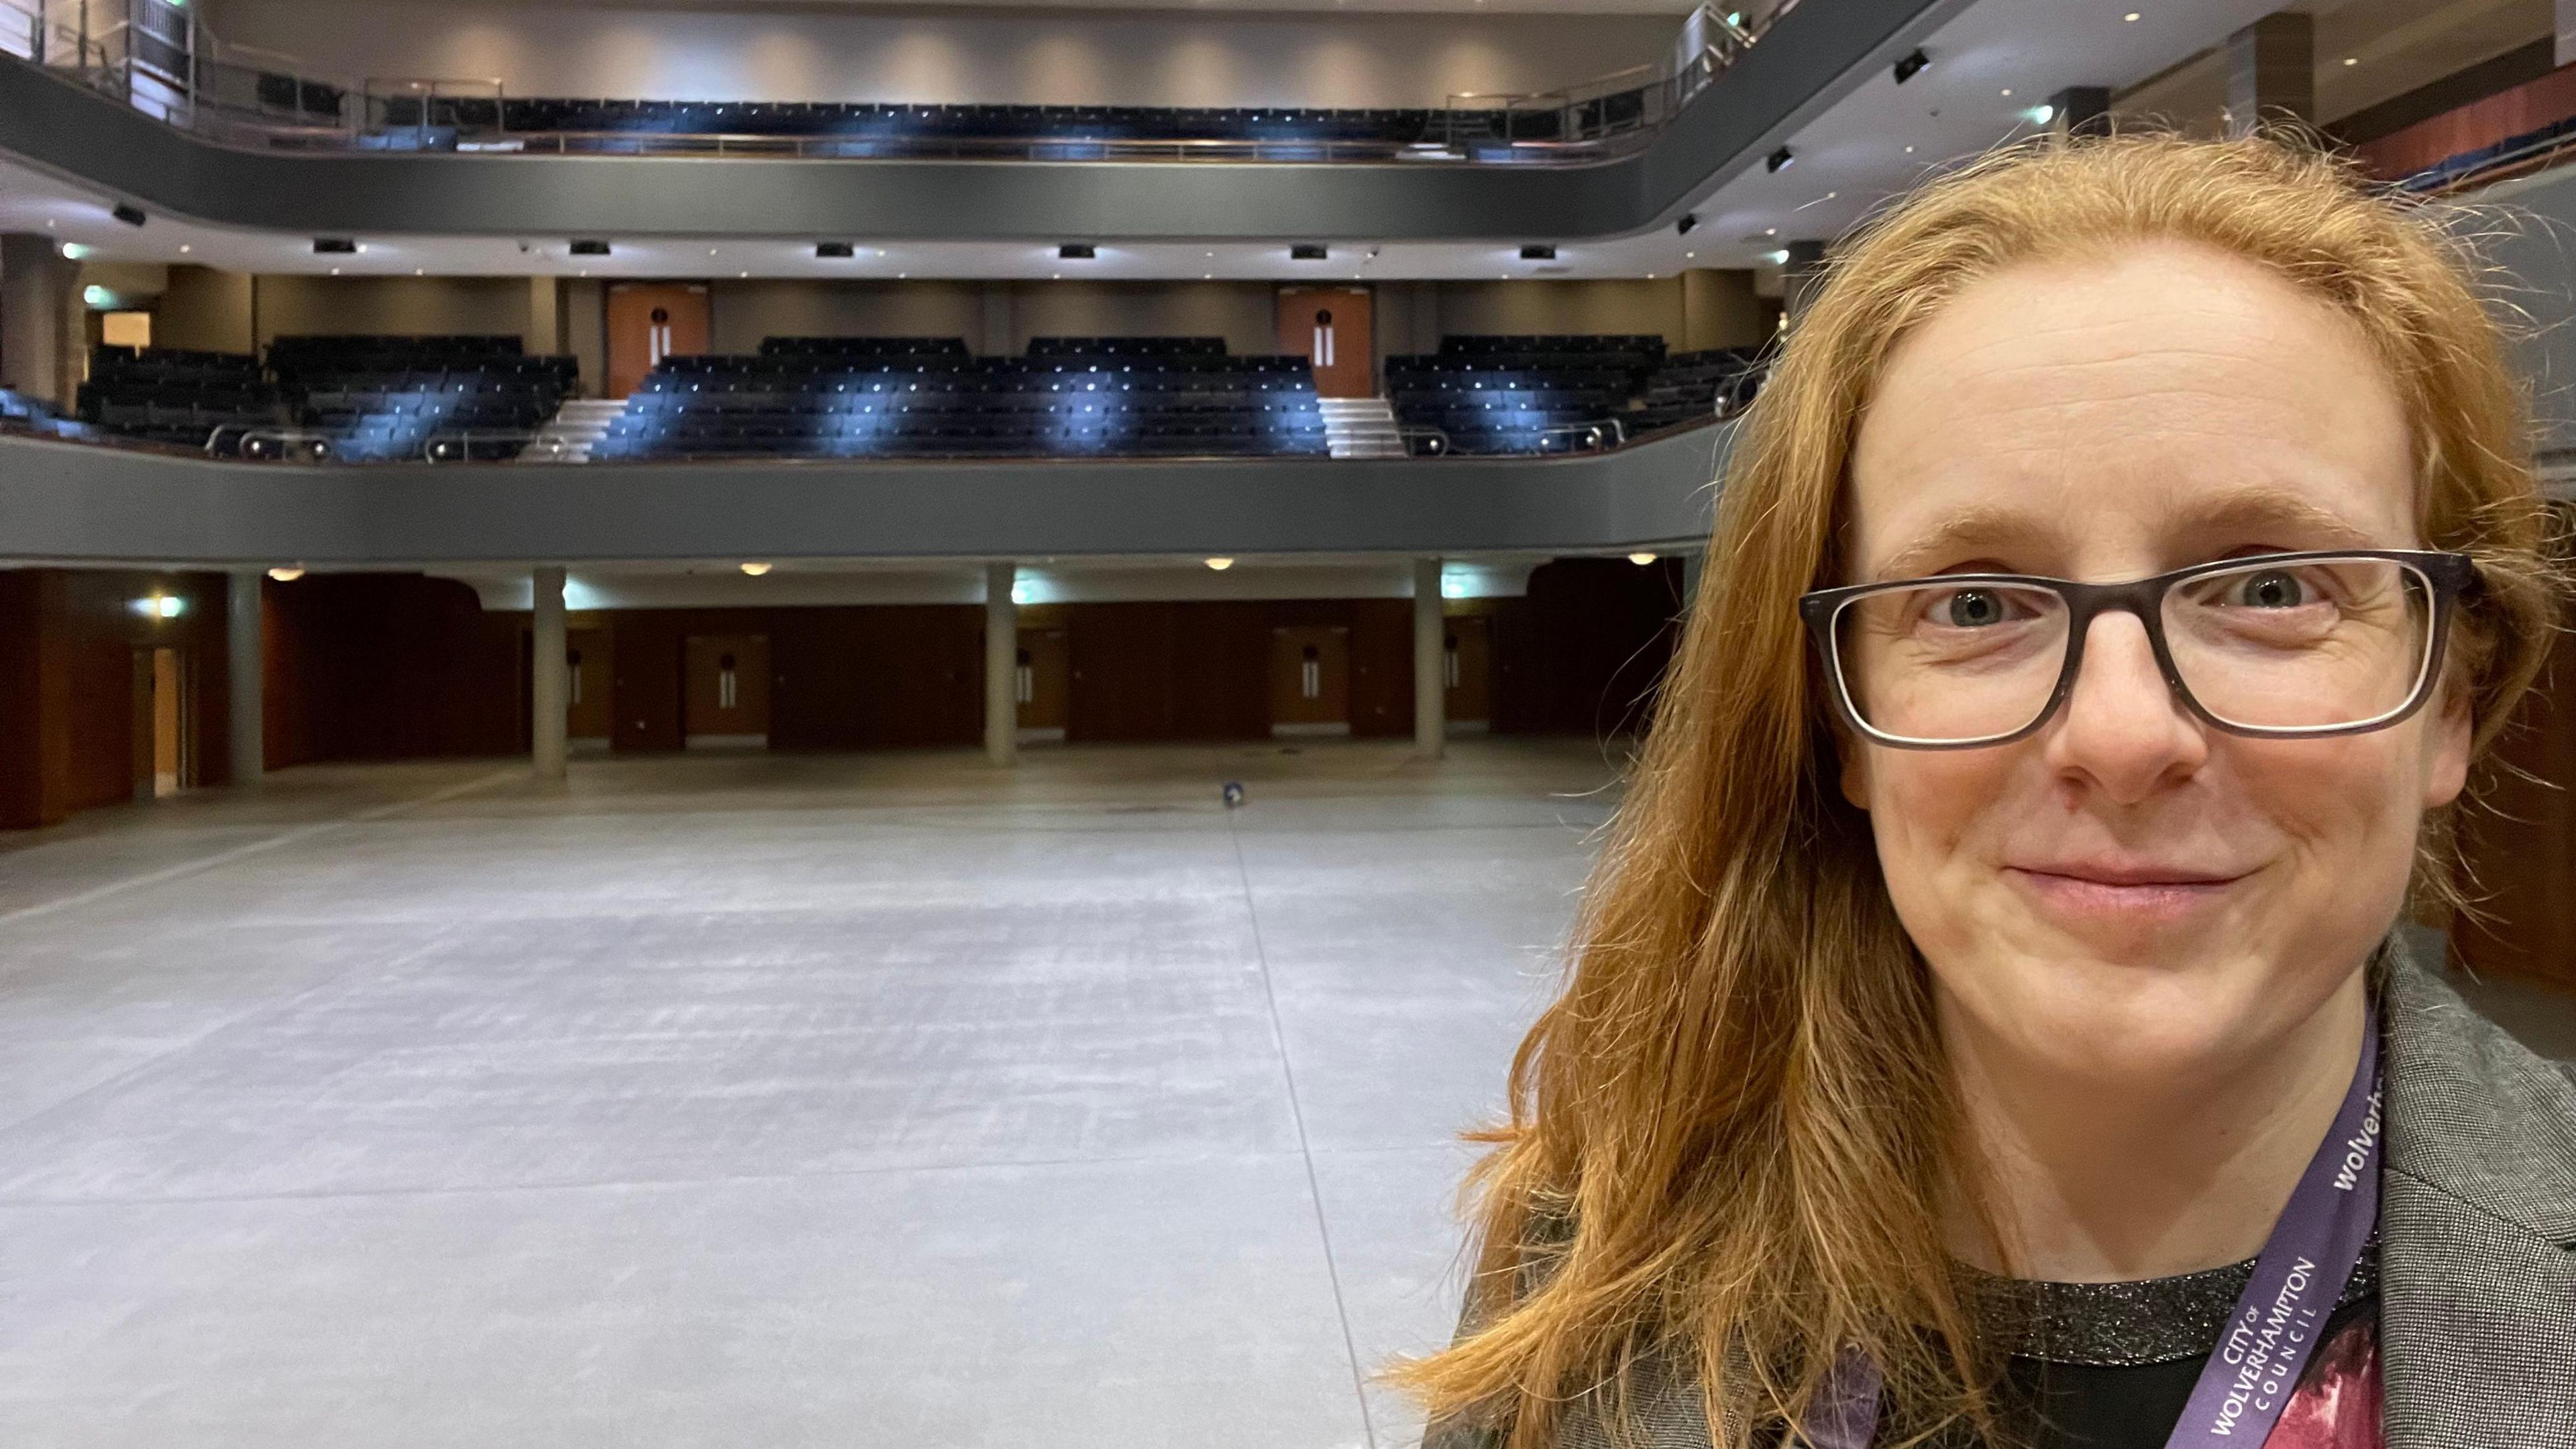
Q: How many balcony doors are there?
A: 2